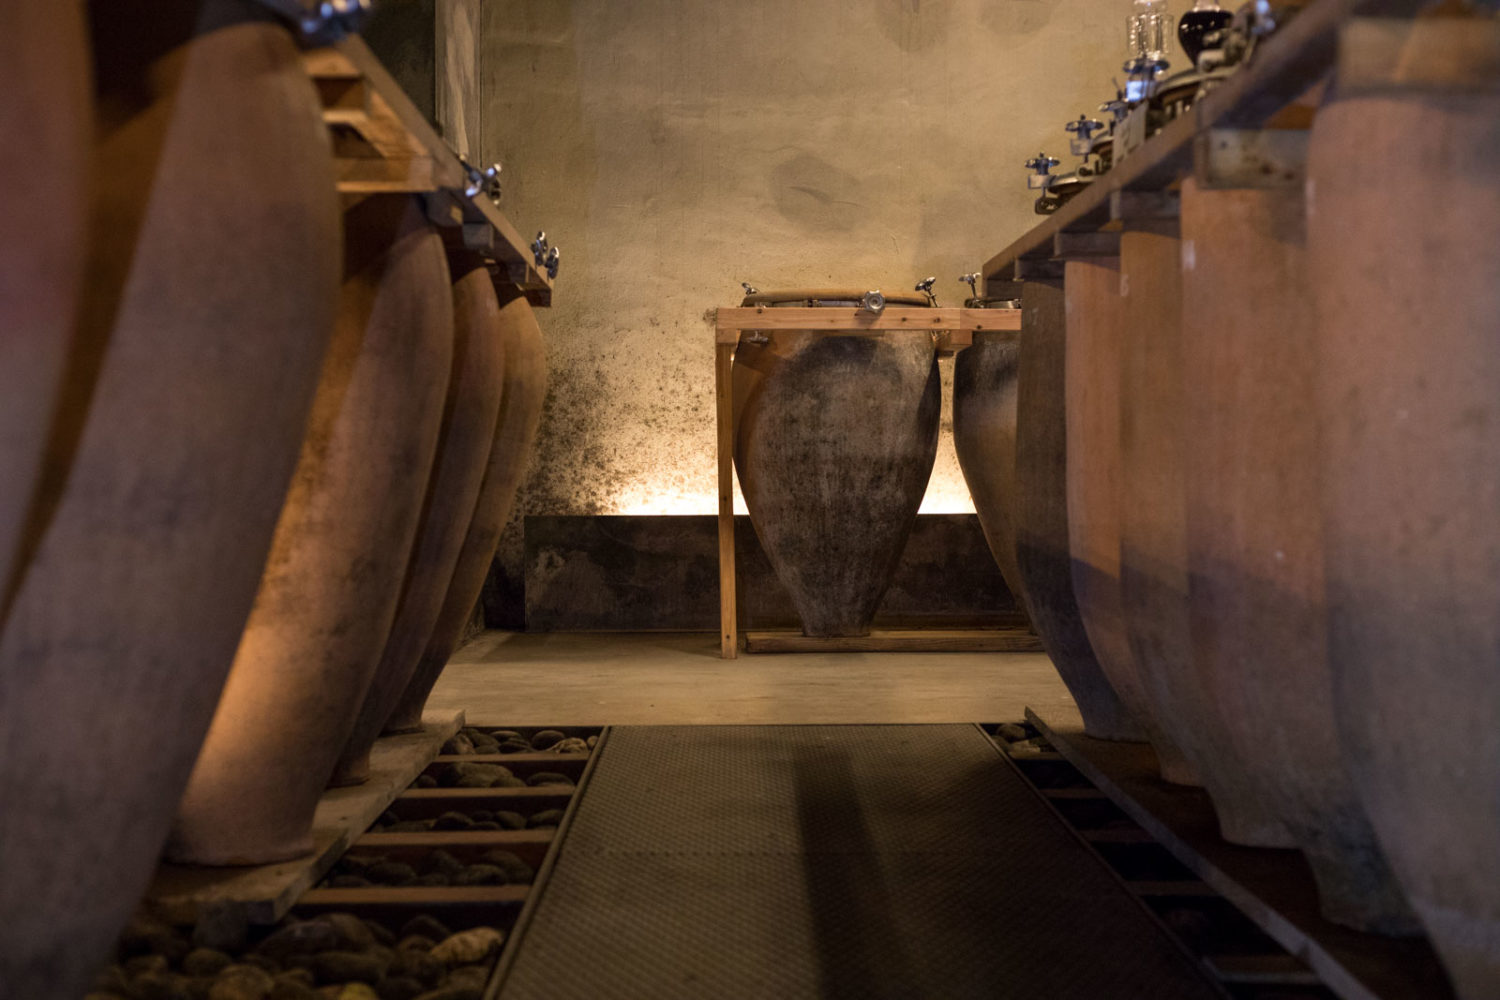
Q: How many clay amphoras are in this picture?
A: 12